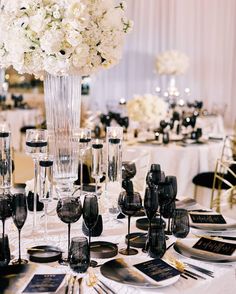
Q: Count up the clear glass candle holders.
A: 6